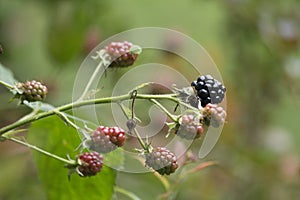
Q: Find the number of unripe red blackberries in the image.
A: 7